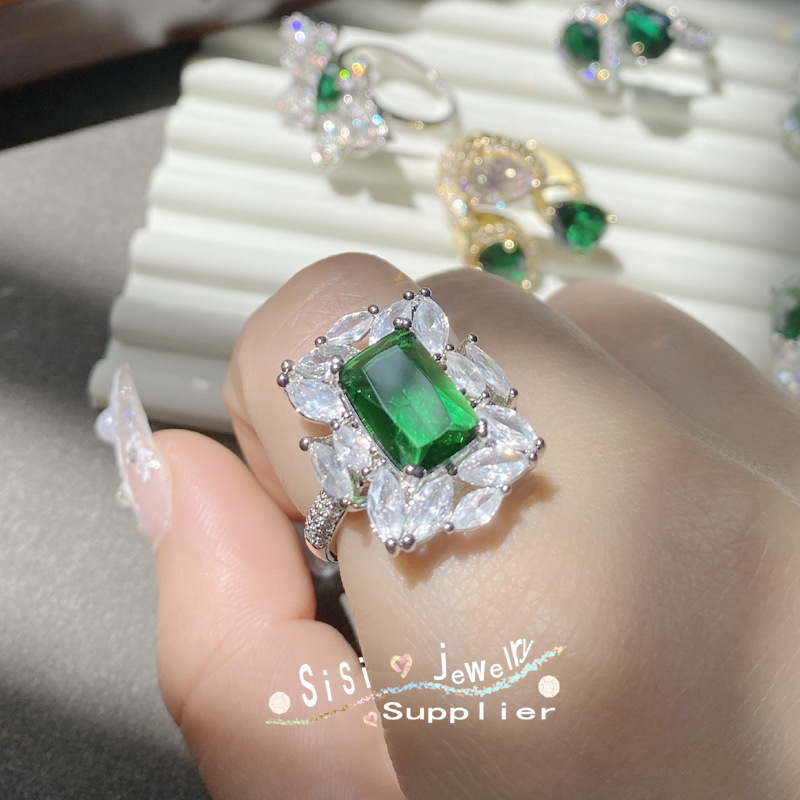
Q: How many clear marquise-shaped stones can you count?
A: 14